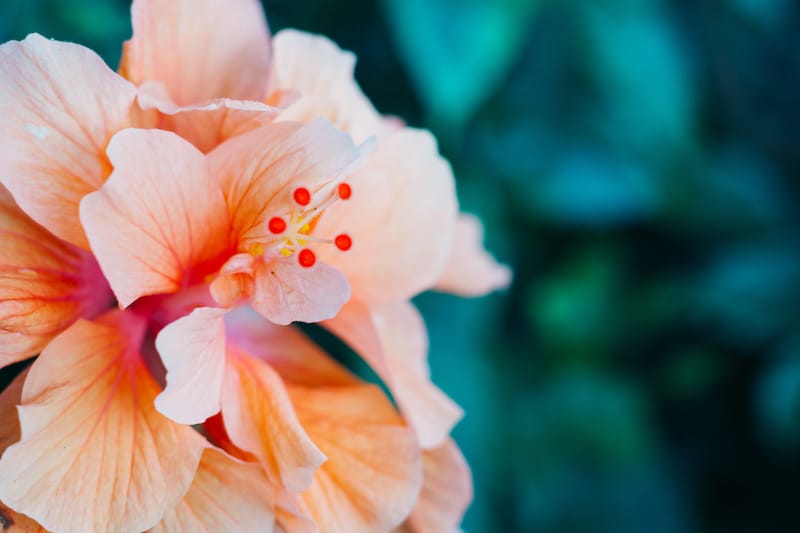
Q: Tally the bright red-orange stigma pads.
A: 5